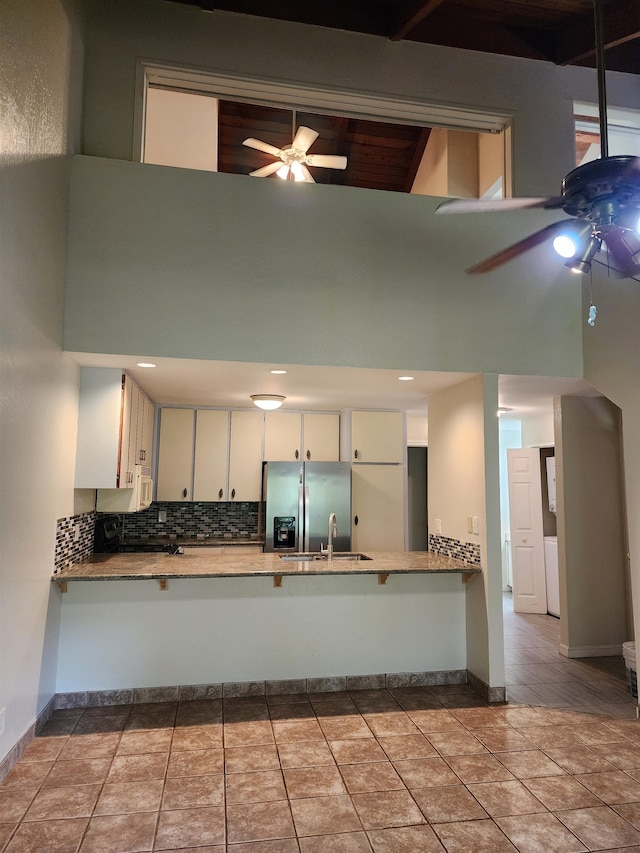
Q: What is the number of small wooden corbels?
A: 5